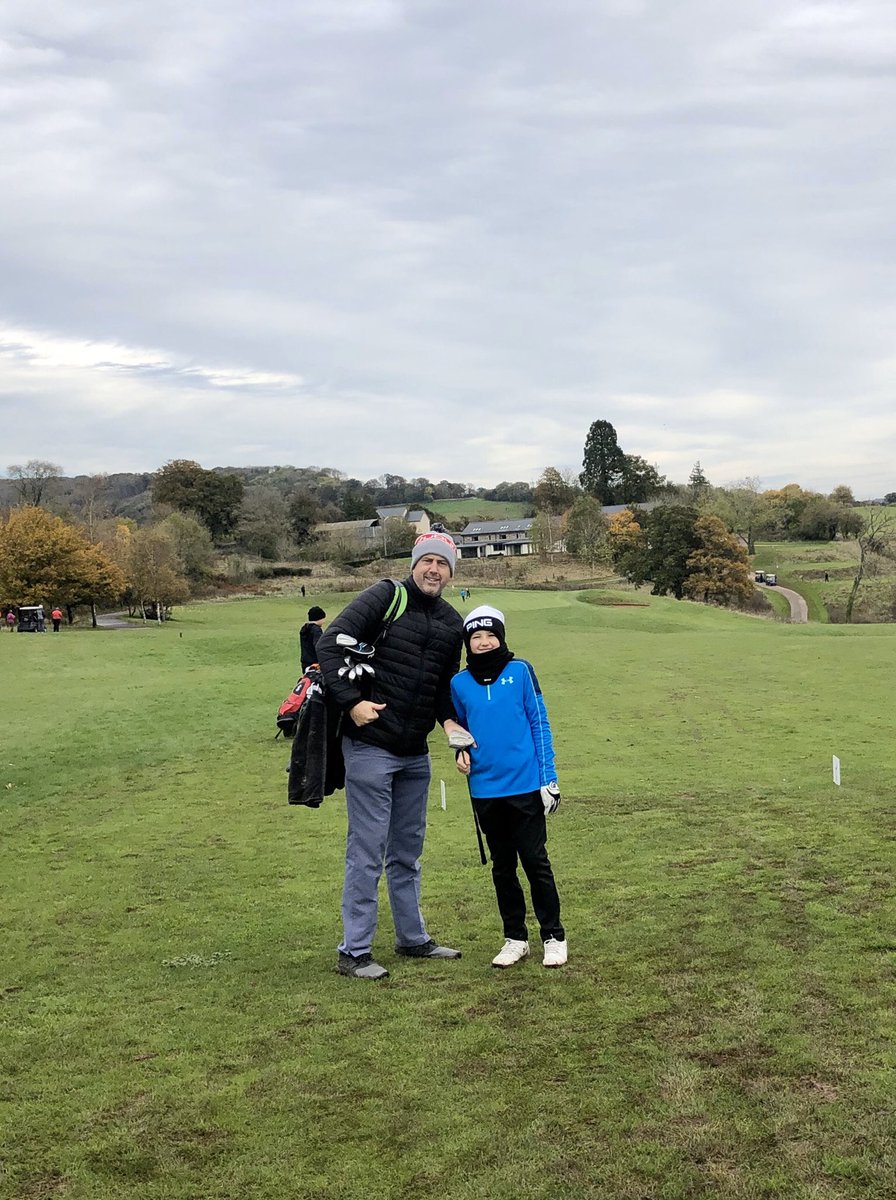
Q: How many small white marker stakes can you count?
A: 2